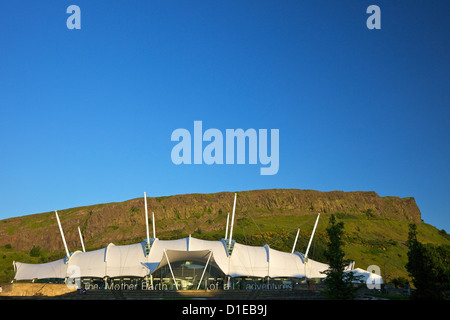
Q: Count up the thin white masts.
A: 8